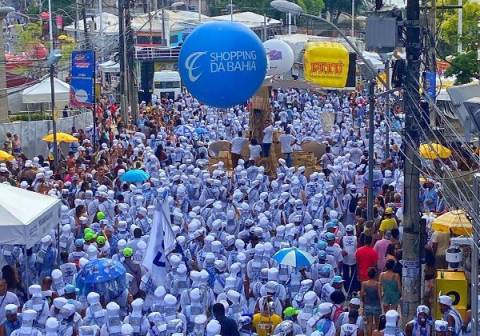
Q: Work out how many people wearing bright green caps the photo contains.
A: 6